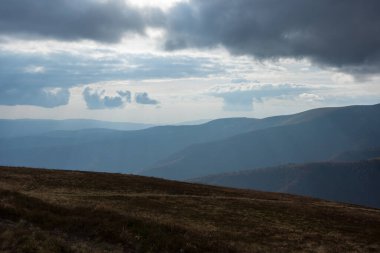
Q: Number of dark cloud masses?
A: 2